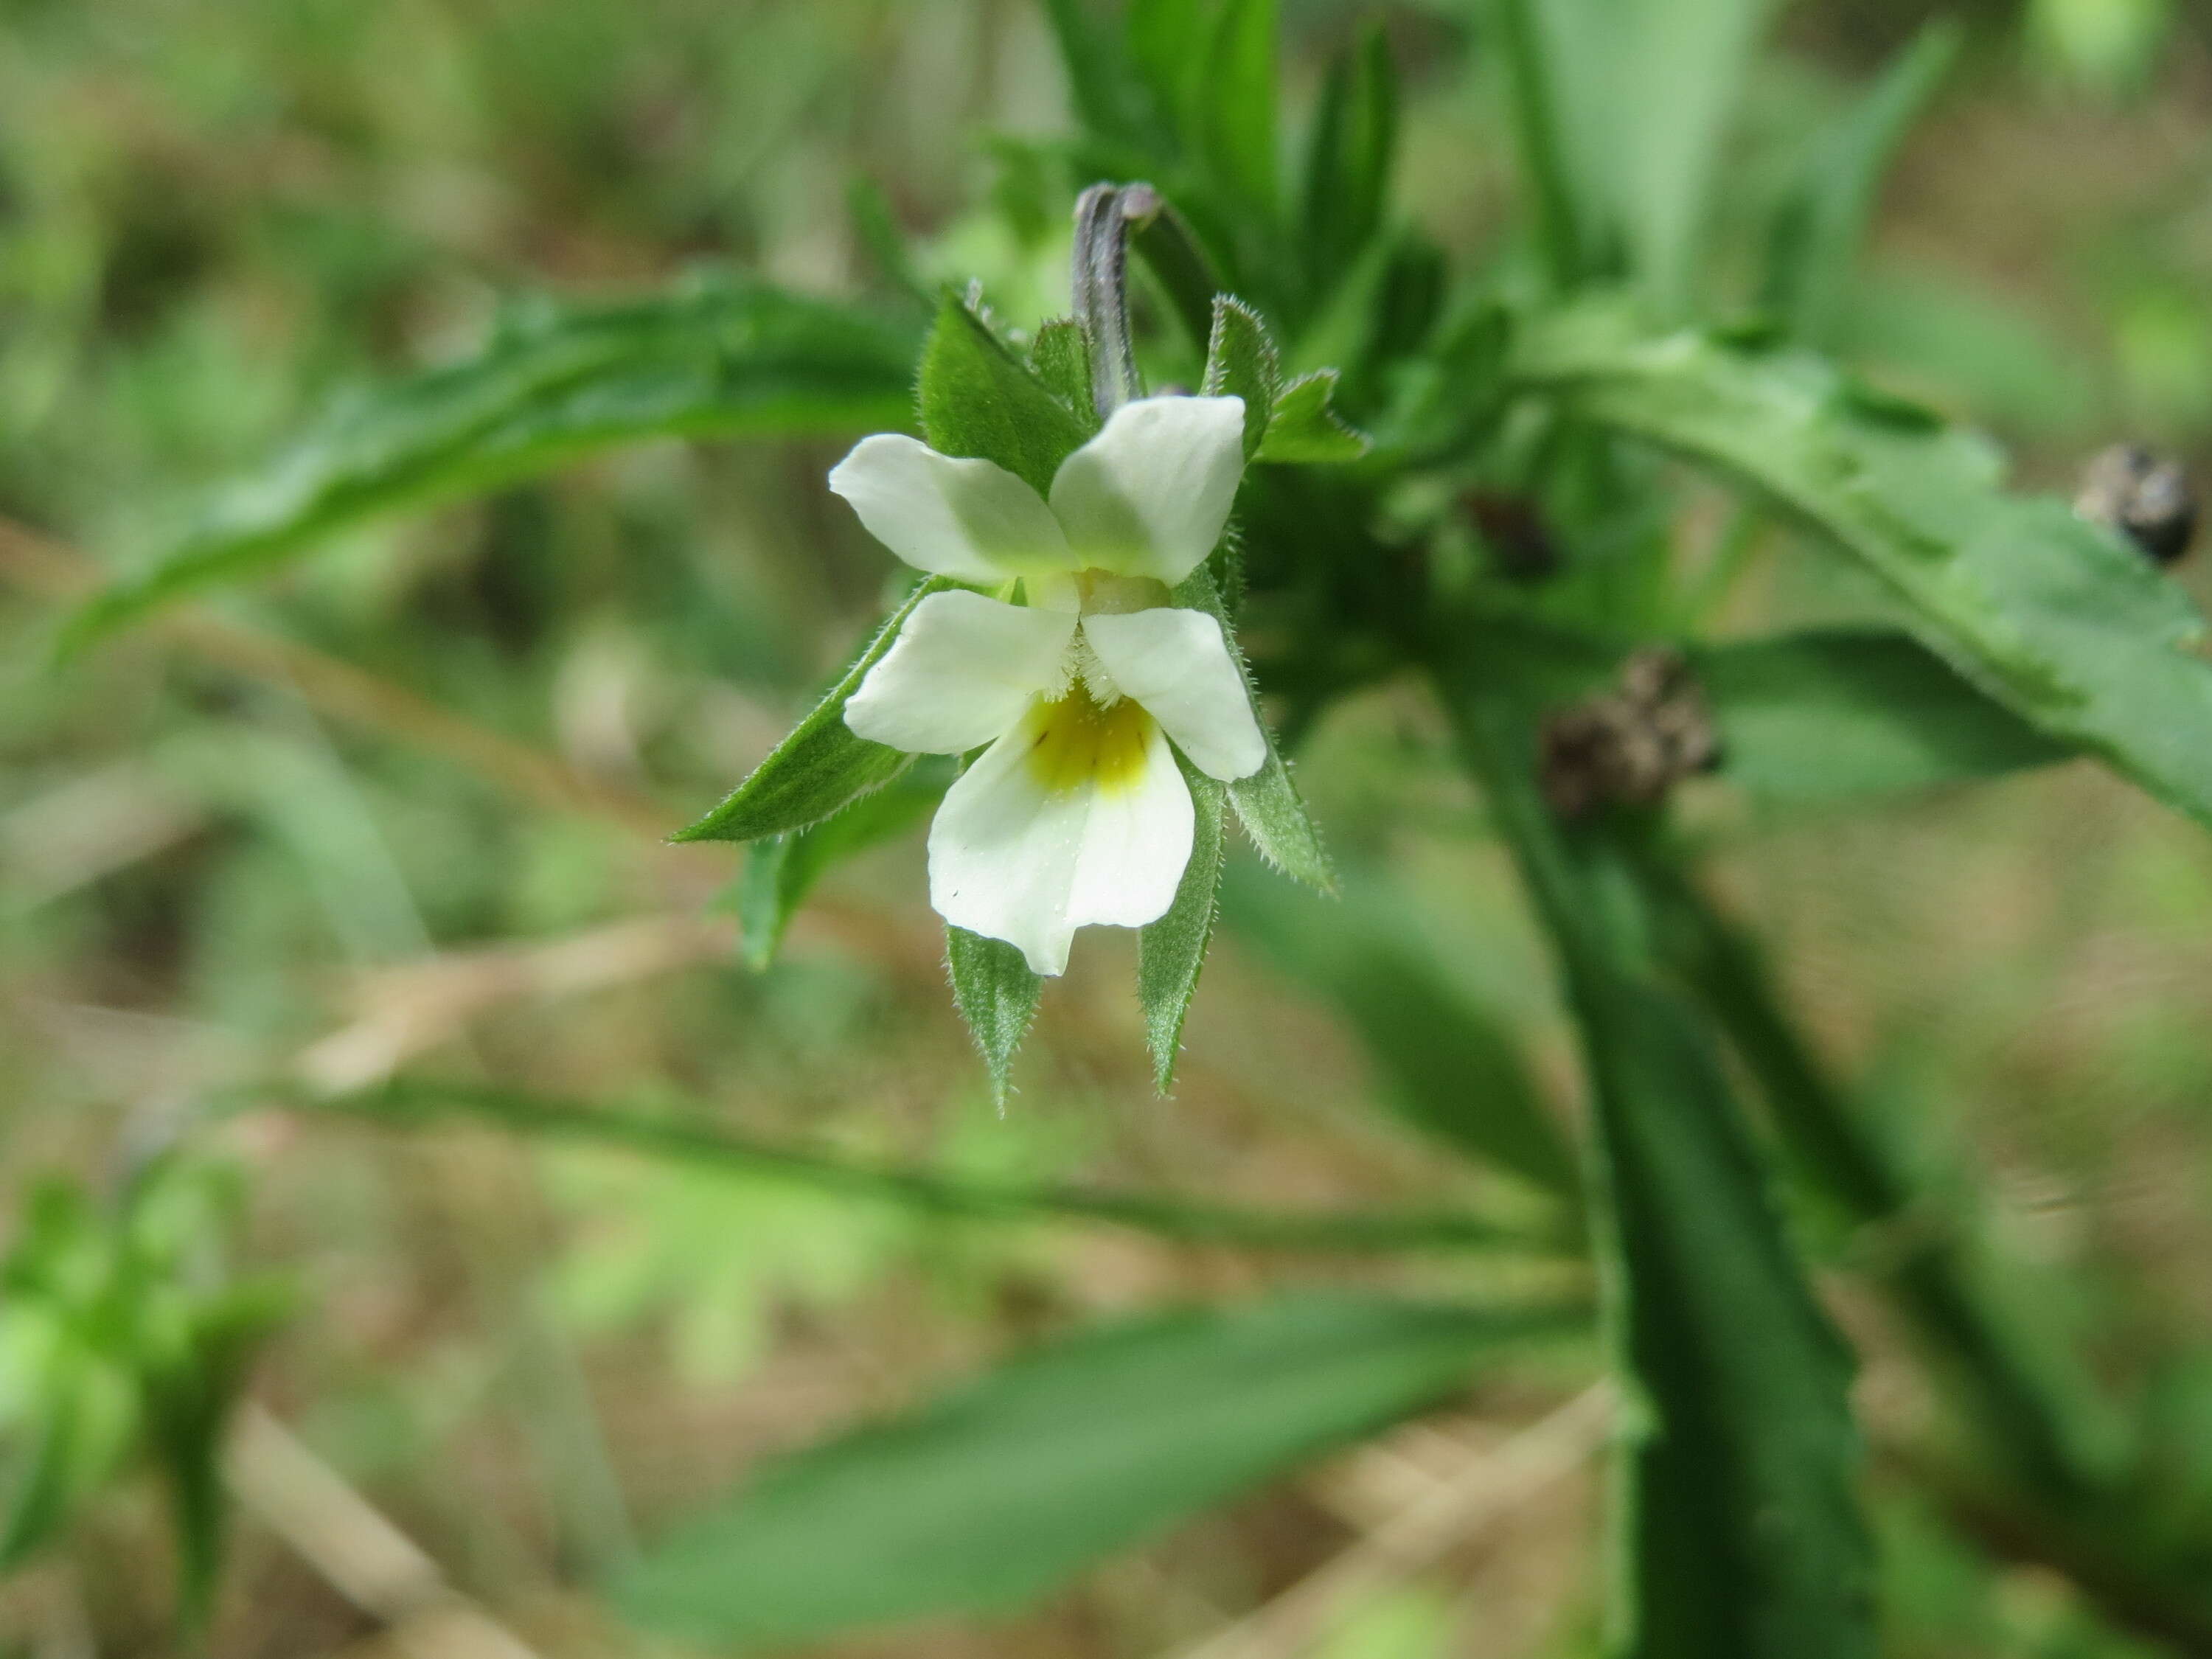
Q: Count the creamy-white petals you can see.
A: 5